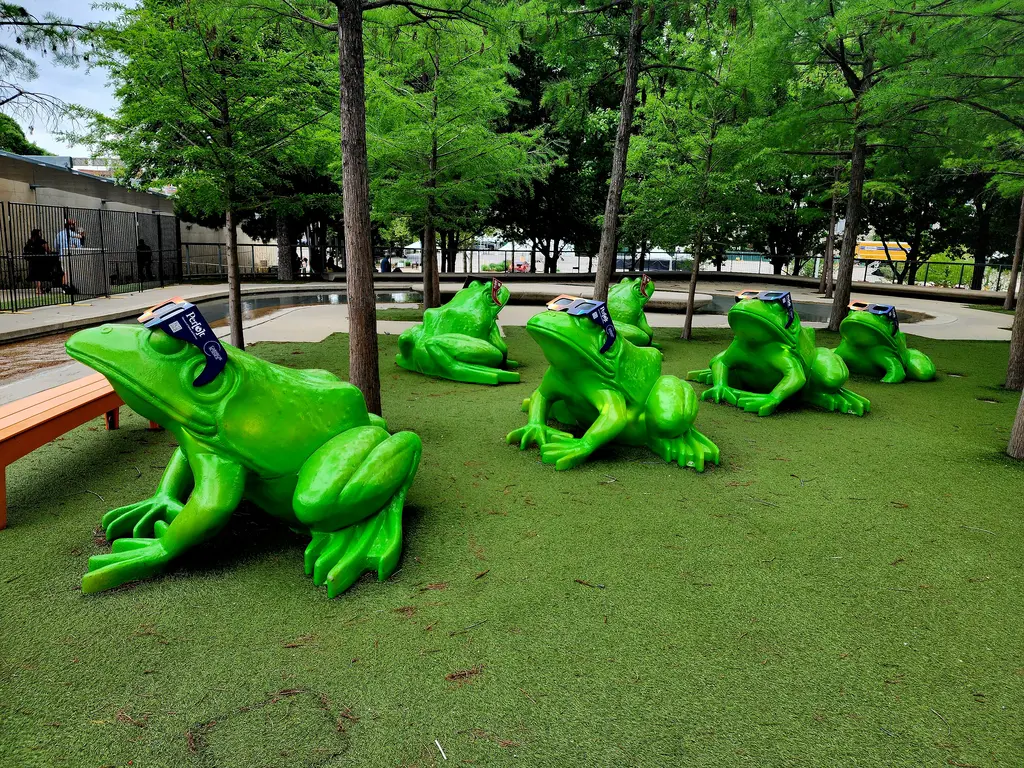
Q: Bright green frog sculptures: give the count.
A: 6